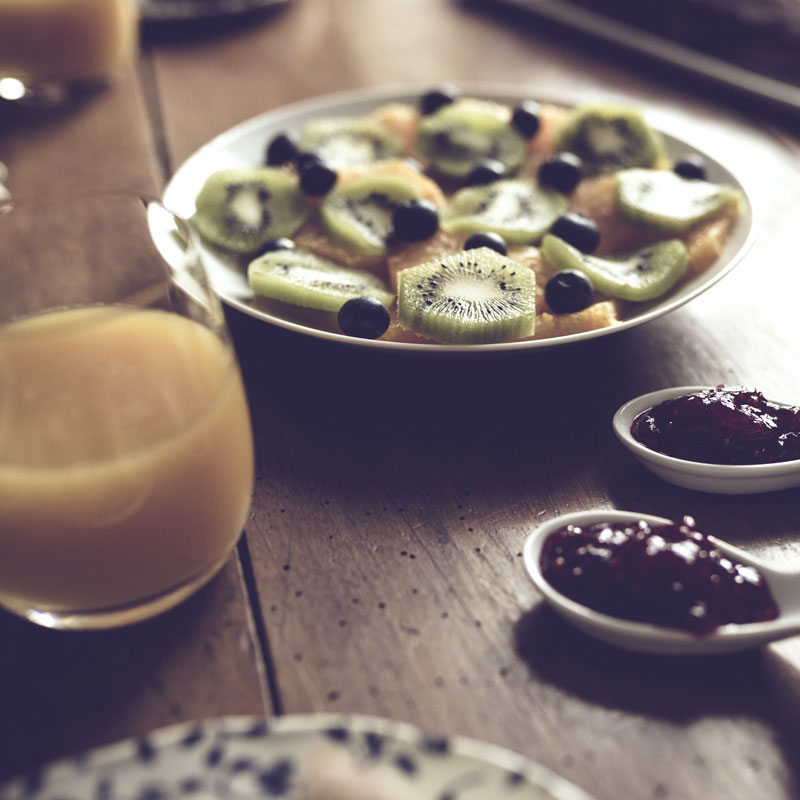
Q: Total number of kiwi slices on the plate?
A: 10